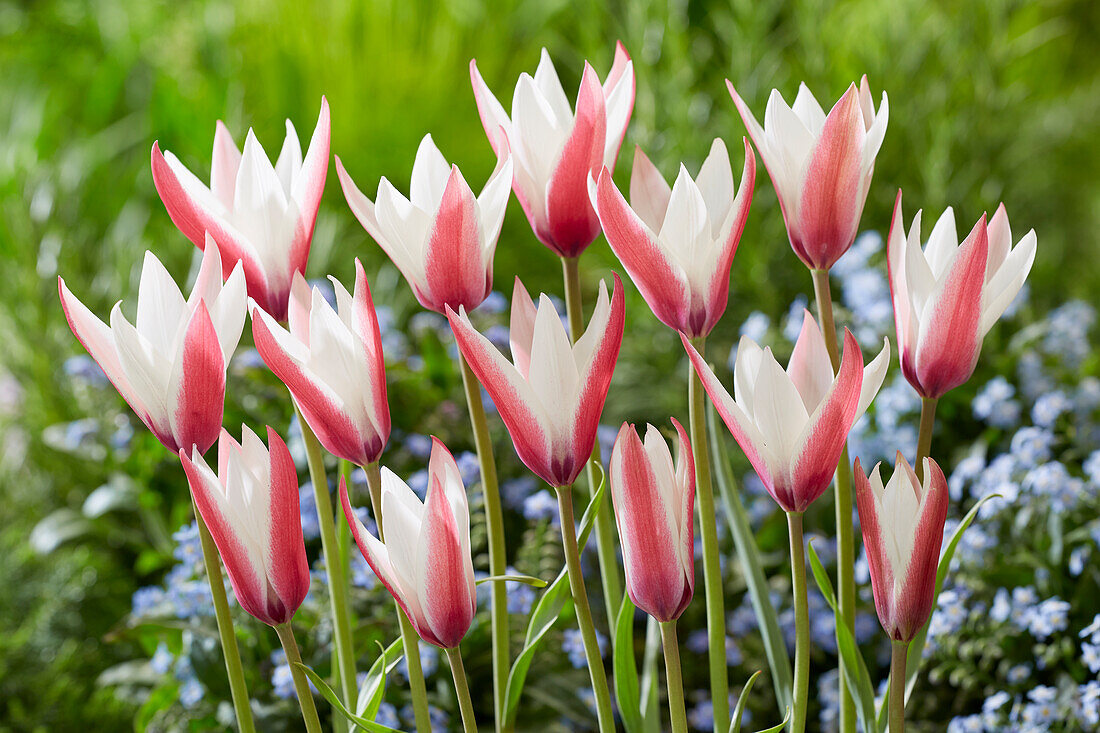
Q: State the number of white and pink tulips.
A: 14